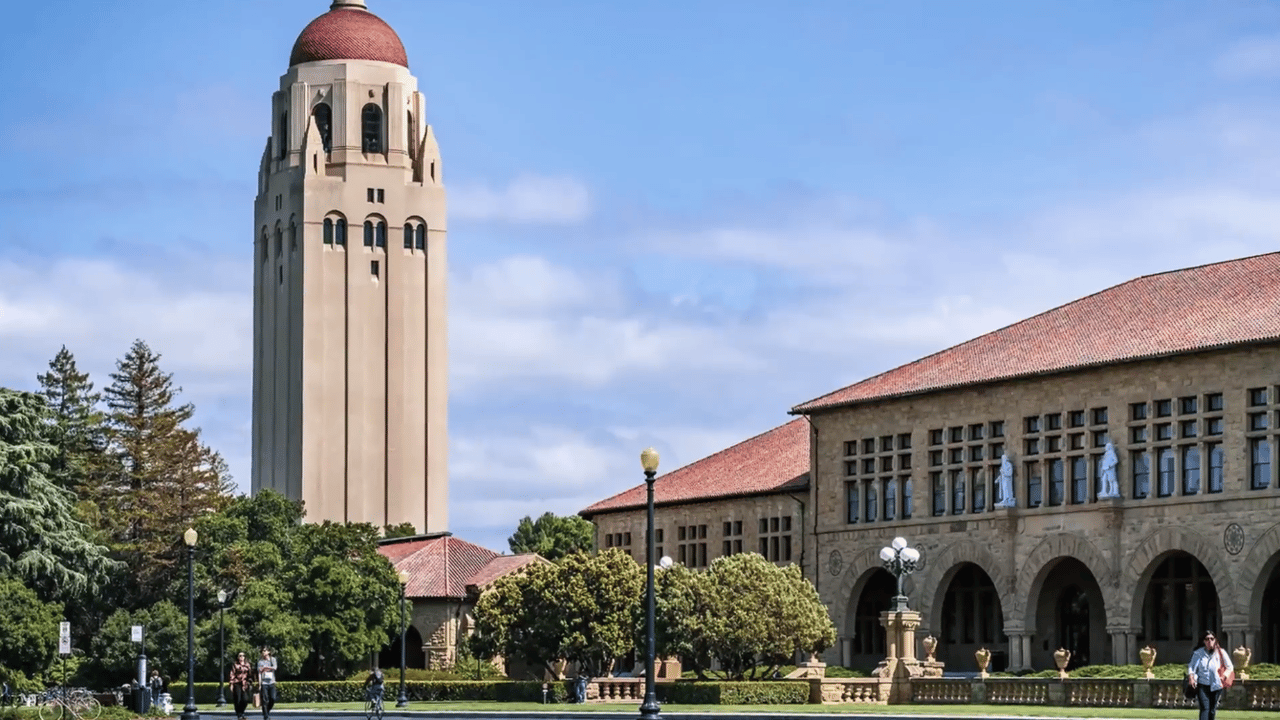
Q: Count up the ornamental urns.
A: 5